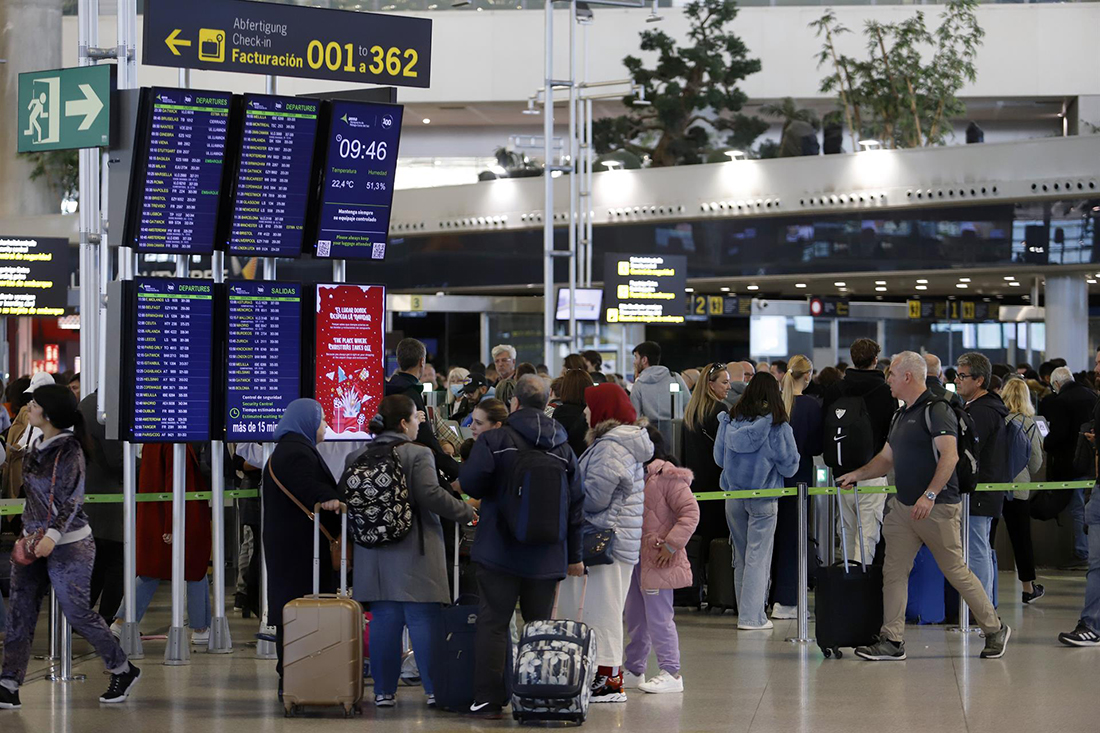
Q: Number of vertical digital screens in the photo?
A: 6